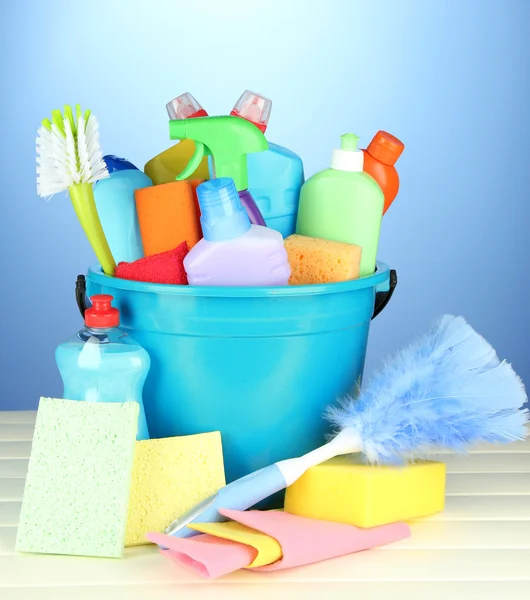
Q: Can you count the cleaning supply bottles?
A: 8